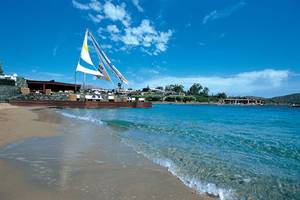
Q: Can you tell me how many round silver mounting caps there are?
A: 0